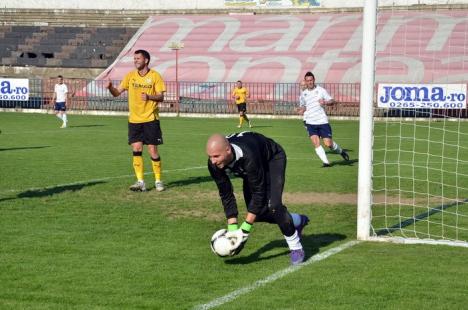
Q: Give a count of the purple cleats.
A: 2